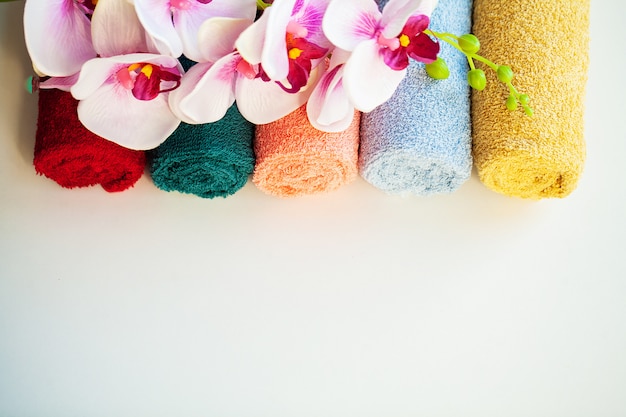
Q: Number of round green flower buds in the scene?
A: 7